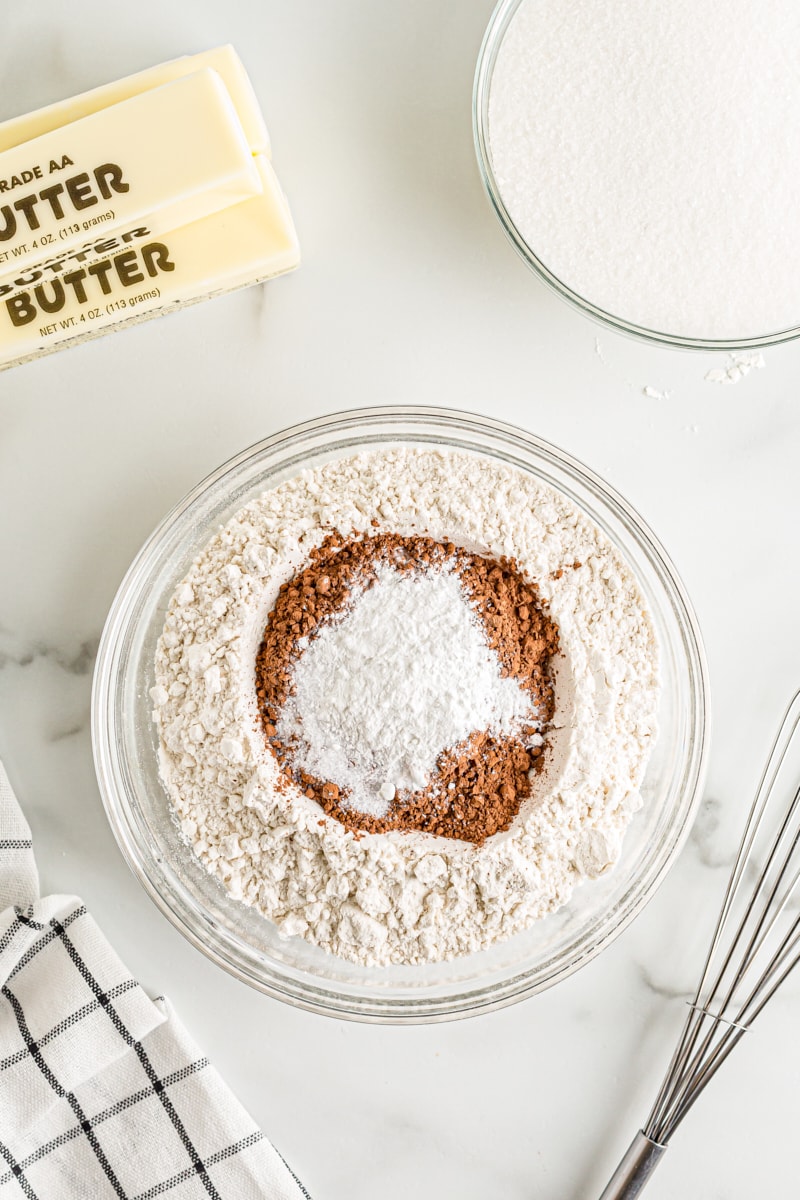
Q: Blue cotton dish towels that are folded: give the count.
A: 0